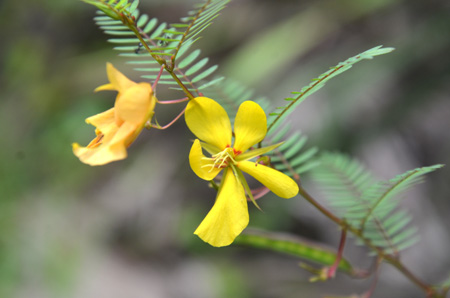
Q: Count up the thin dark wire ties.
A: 0